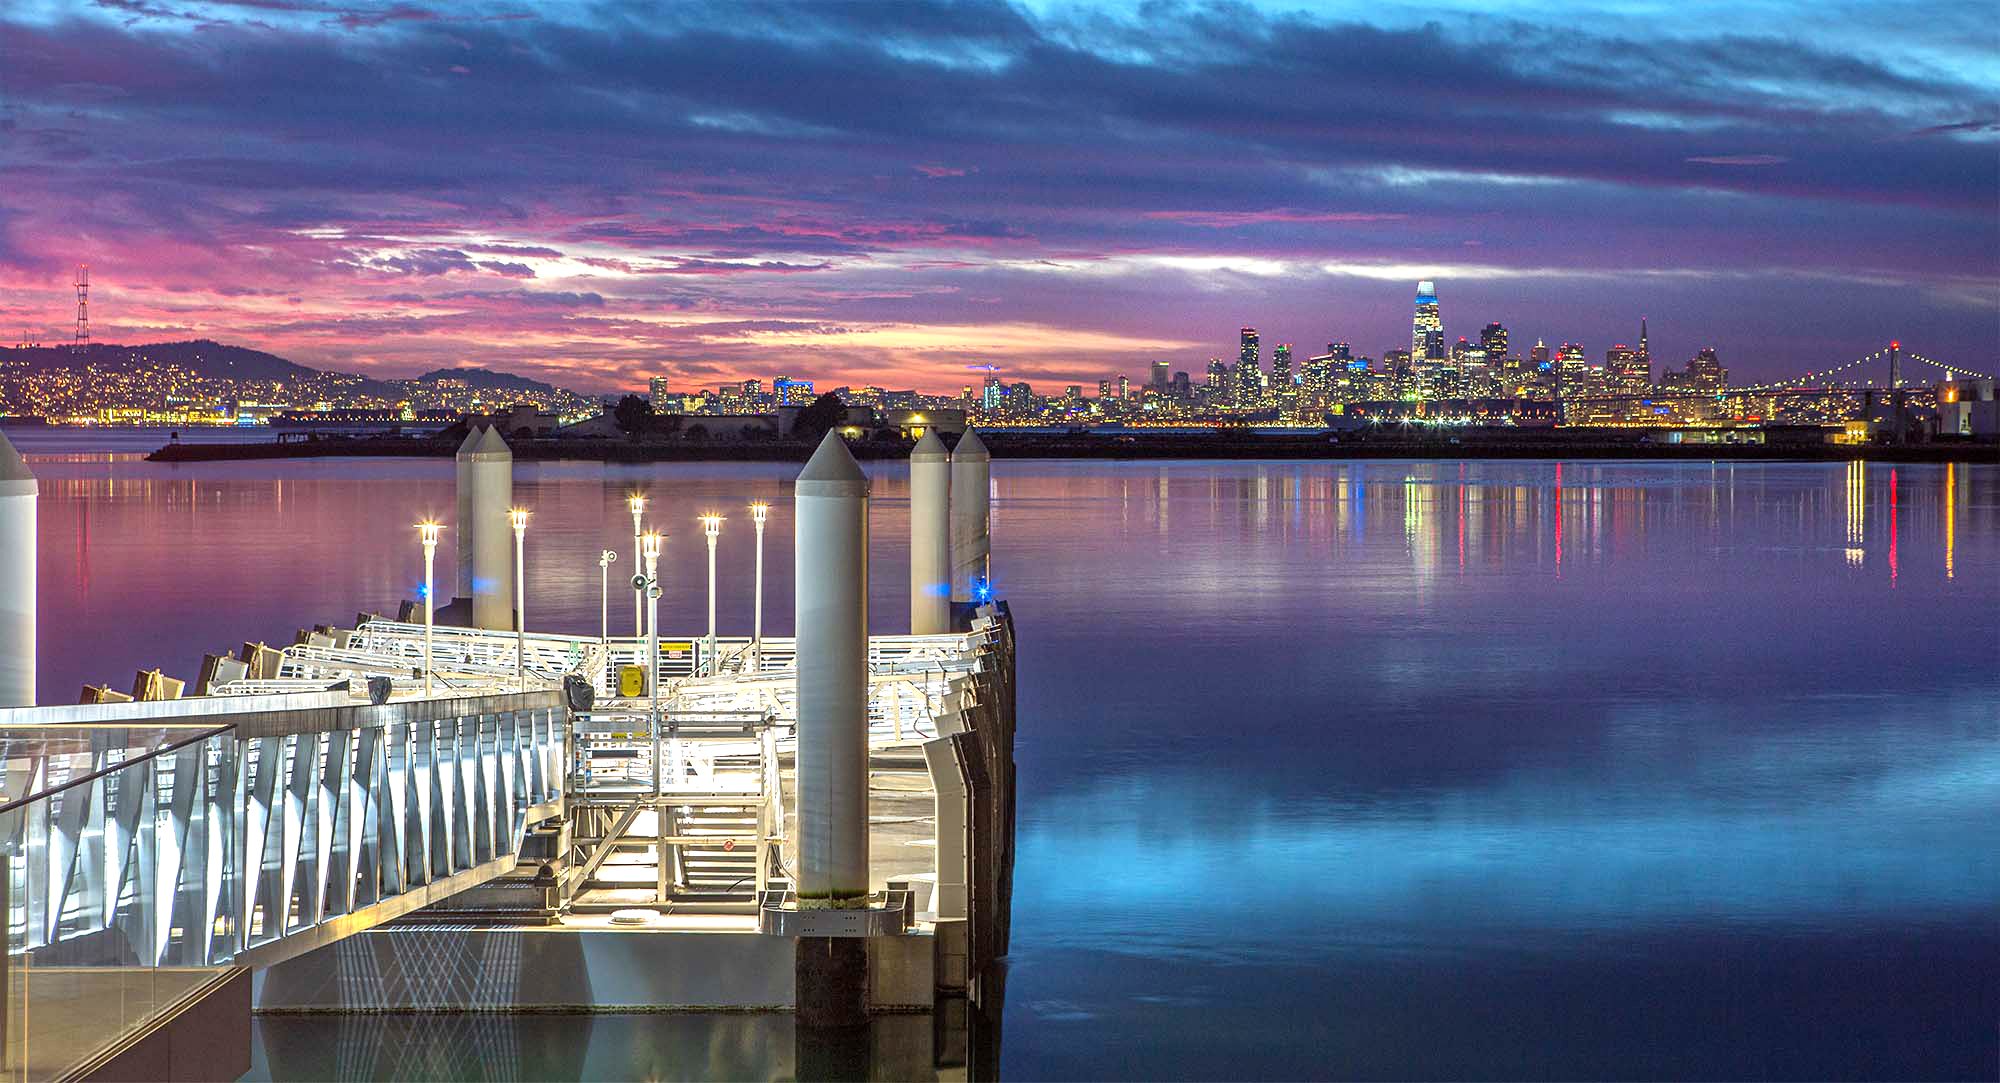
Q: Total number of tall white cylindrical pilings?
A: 6